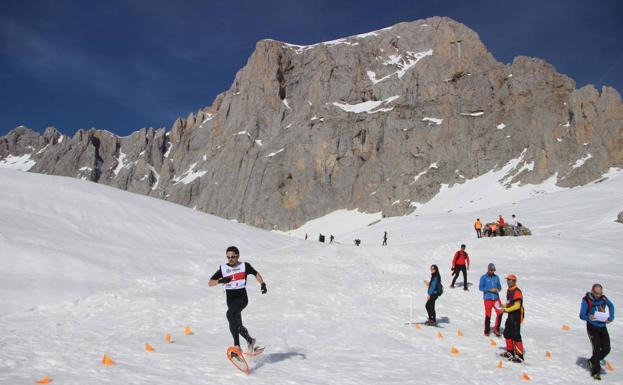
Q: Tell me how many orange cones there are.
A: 15